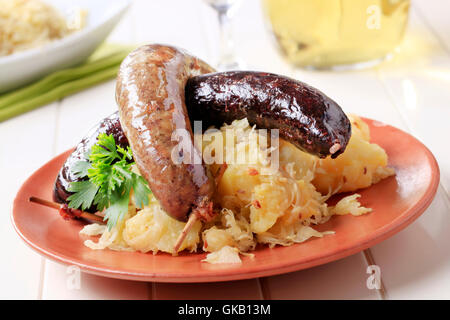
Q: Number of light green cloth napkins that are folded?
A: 1